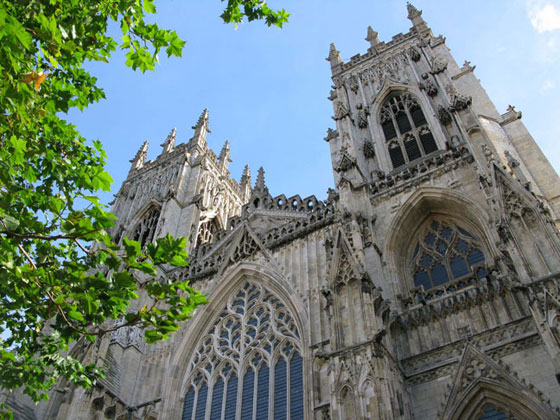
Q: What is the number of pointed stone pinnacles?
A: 9